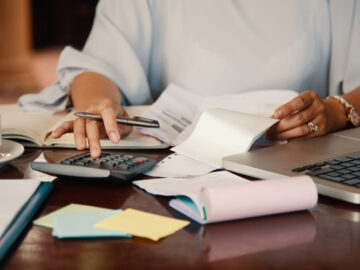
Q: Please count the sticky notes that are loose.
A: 3